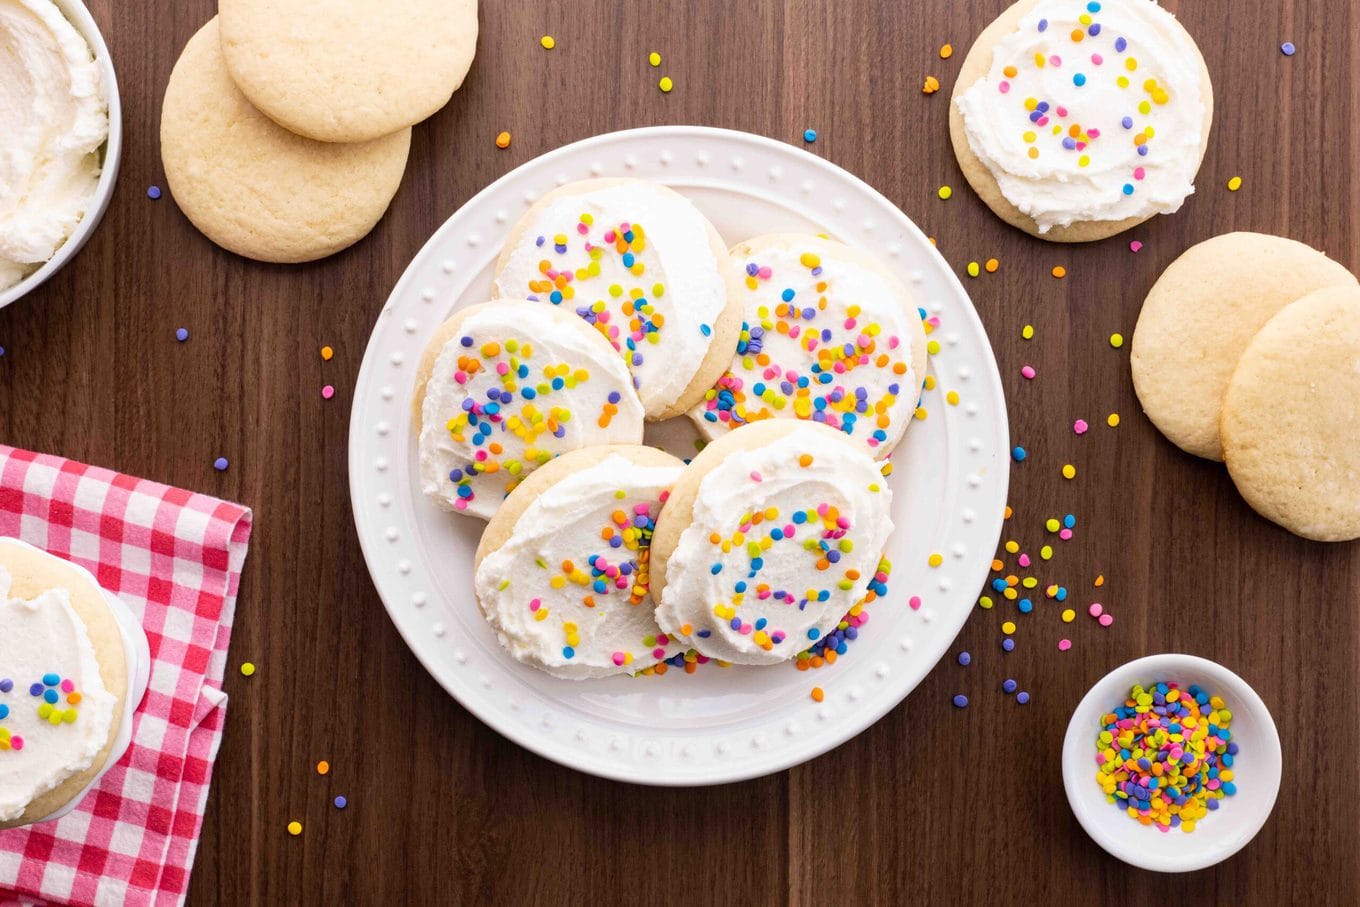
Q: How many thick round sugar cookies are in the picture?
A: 11